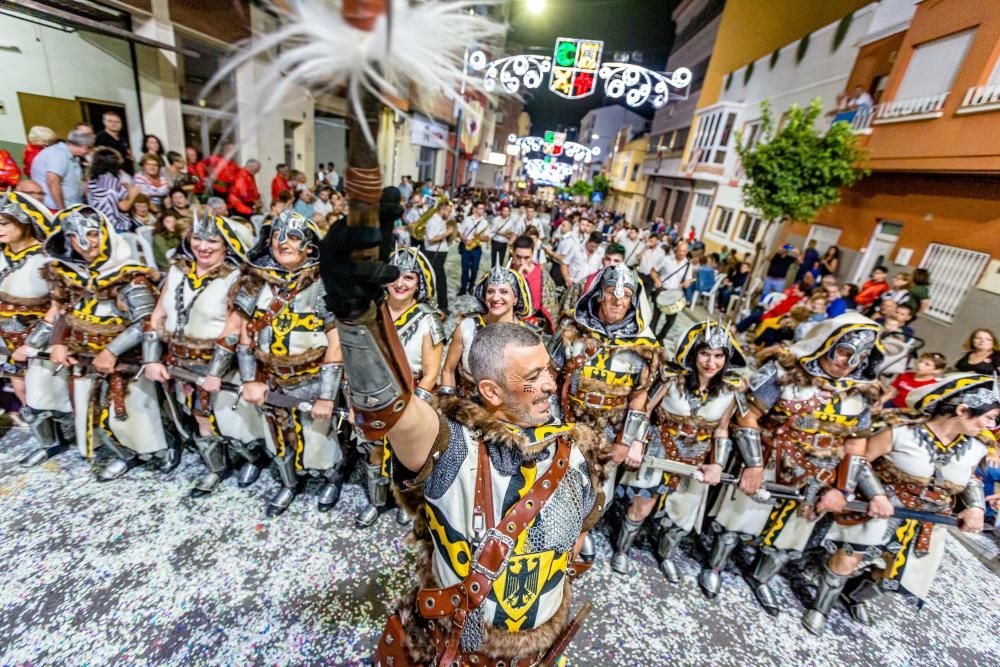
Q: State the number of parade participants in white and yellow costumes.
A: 11